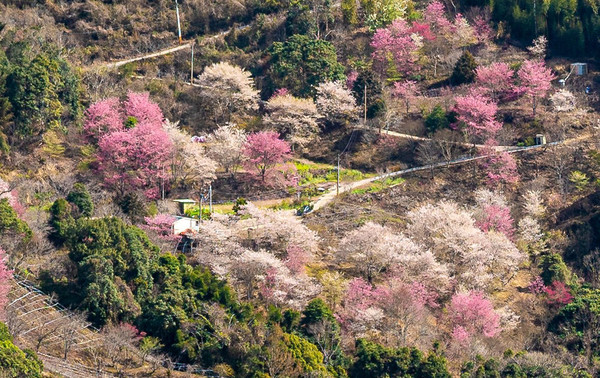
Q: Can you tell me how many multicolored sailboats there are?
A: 0